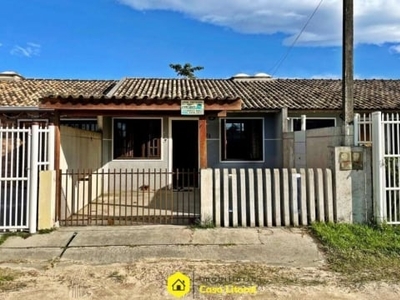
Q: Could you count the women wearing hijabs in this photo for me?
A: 0